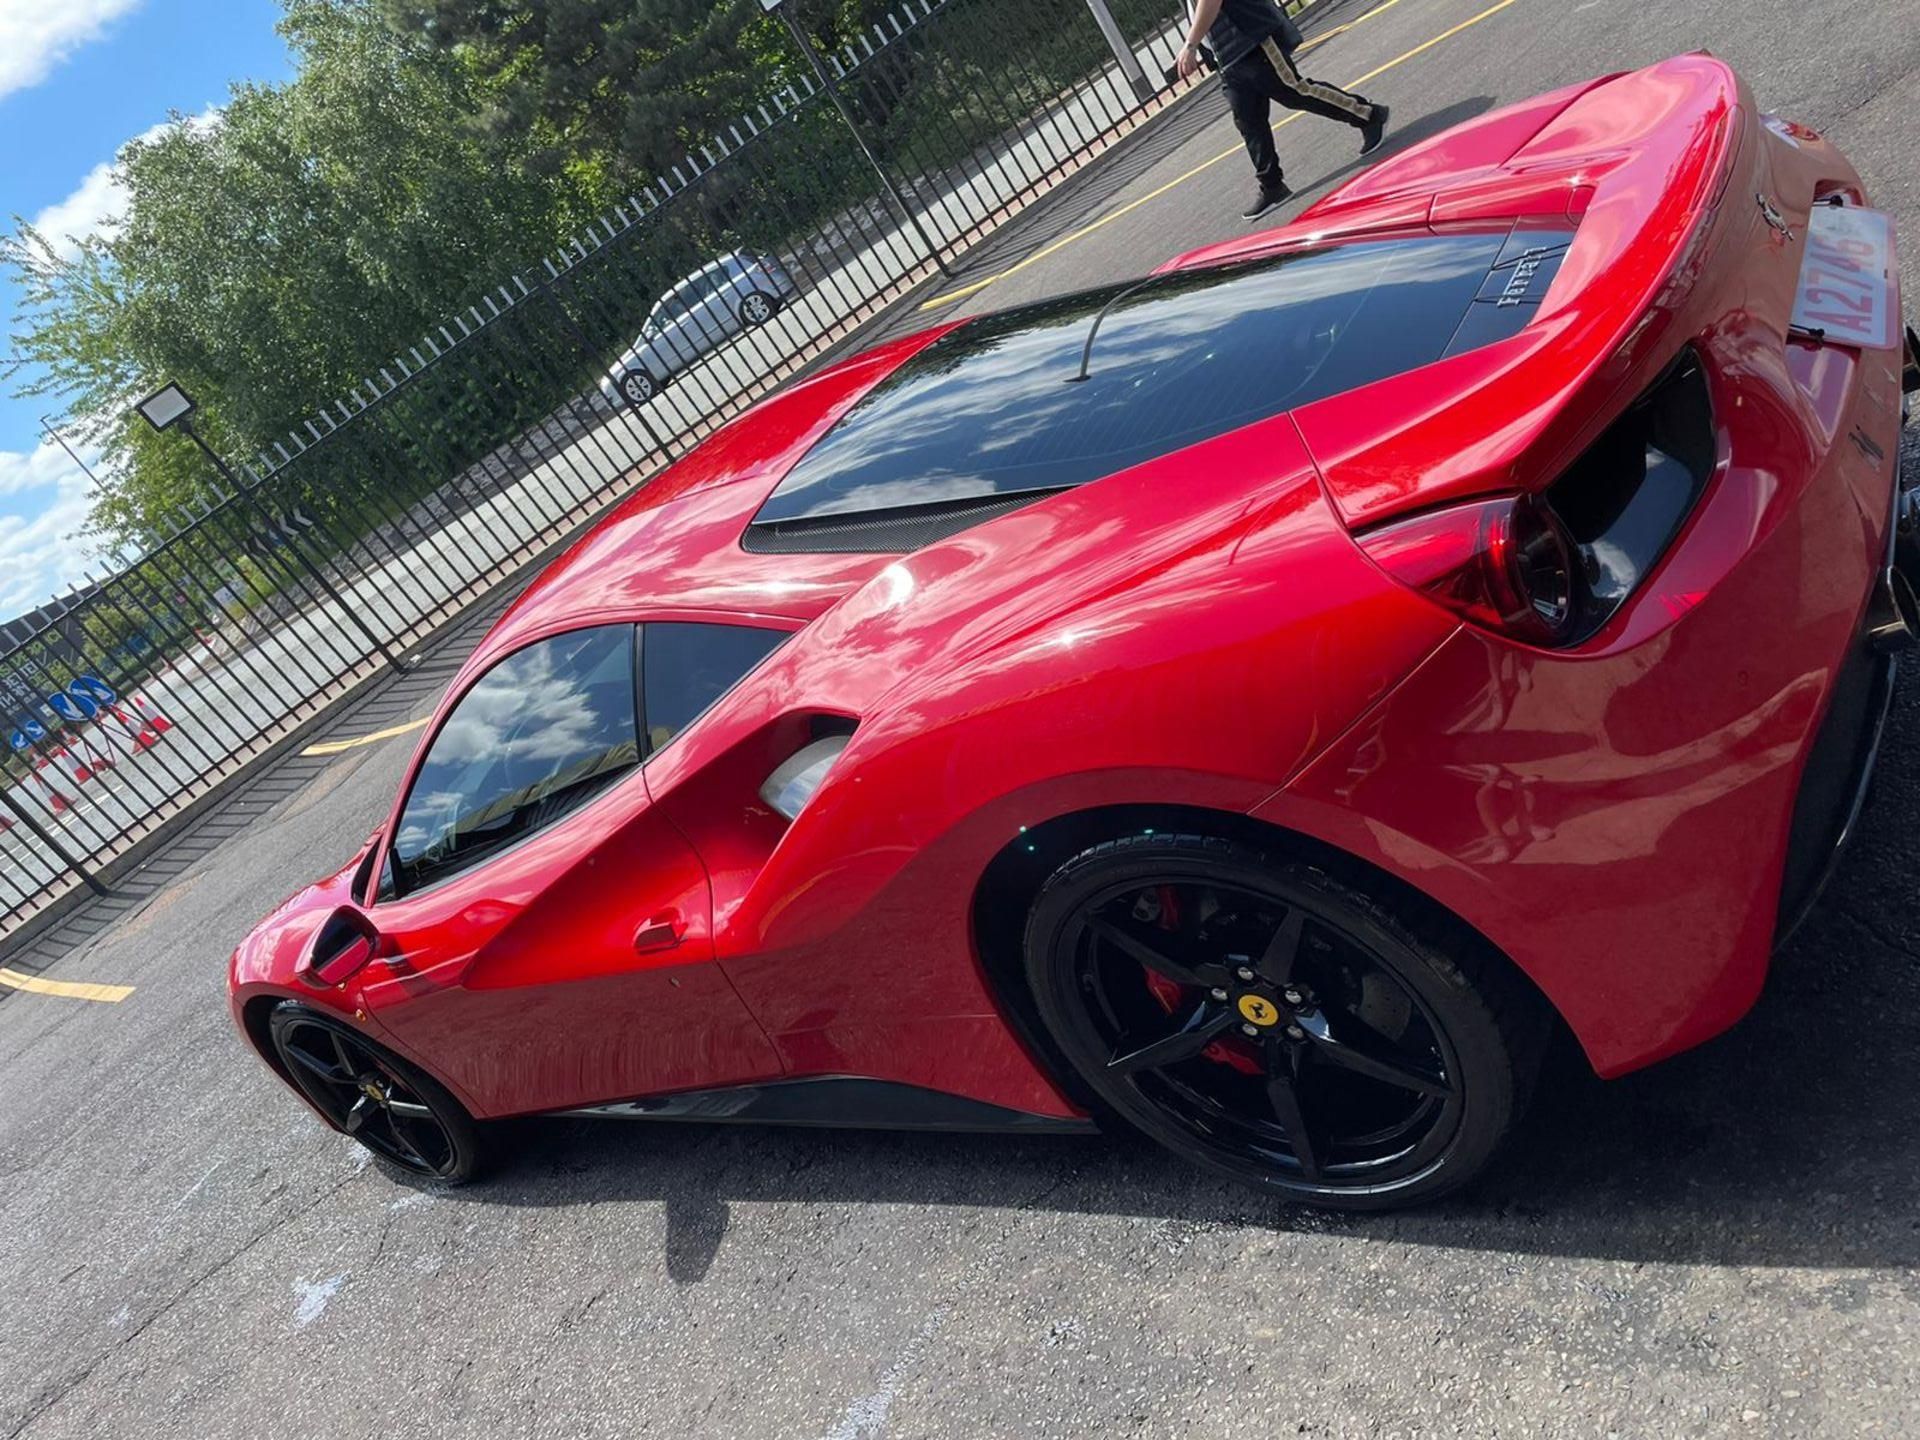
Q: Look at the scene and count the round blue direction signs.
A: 4